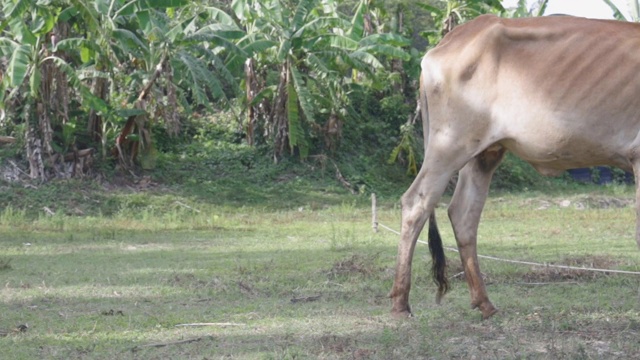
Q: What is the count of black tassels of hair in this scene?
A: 1